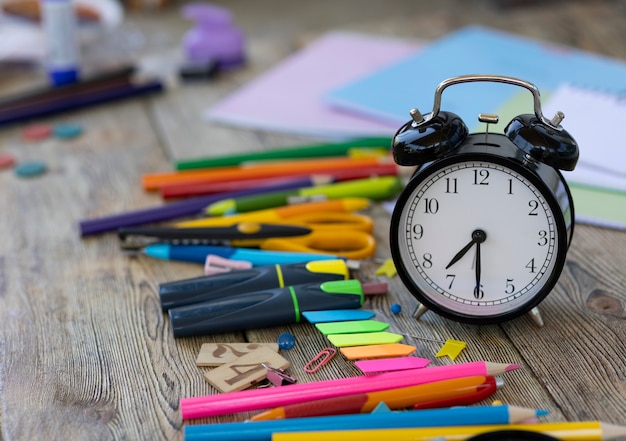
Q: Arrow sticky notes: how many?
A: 5